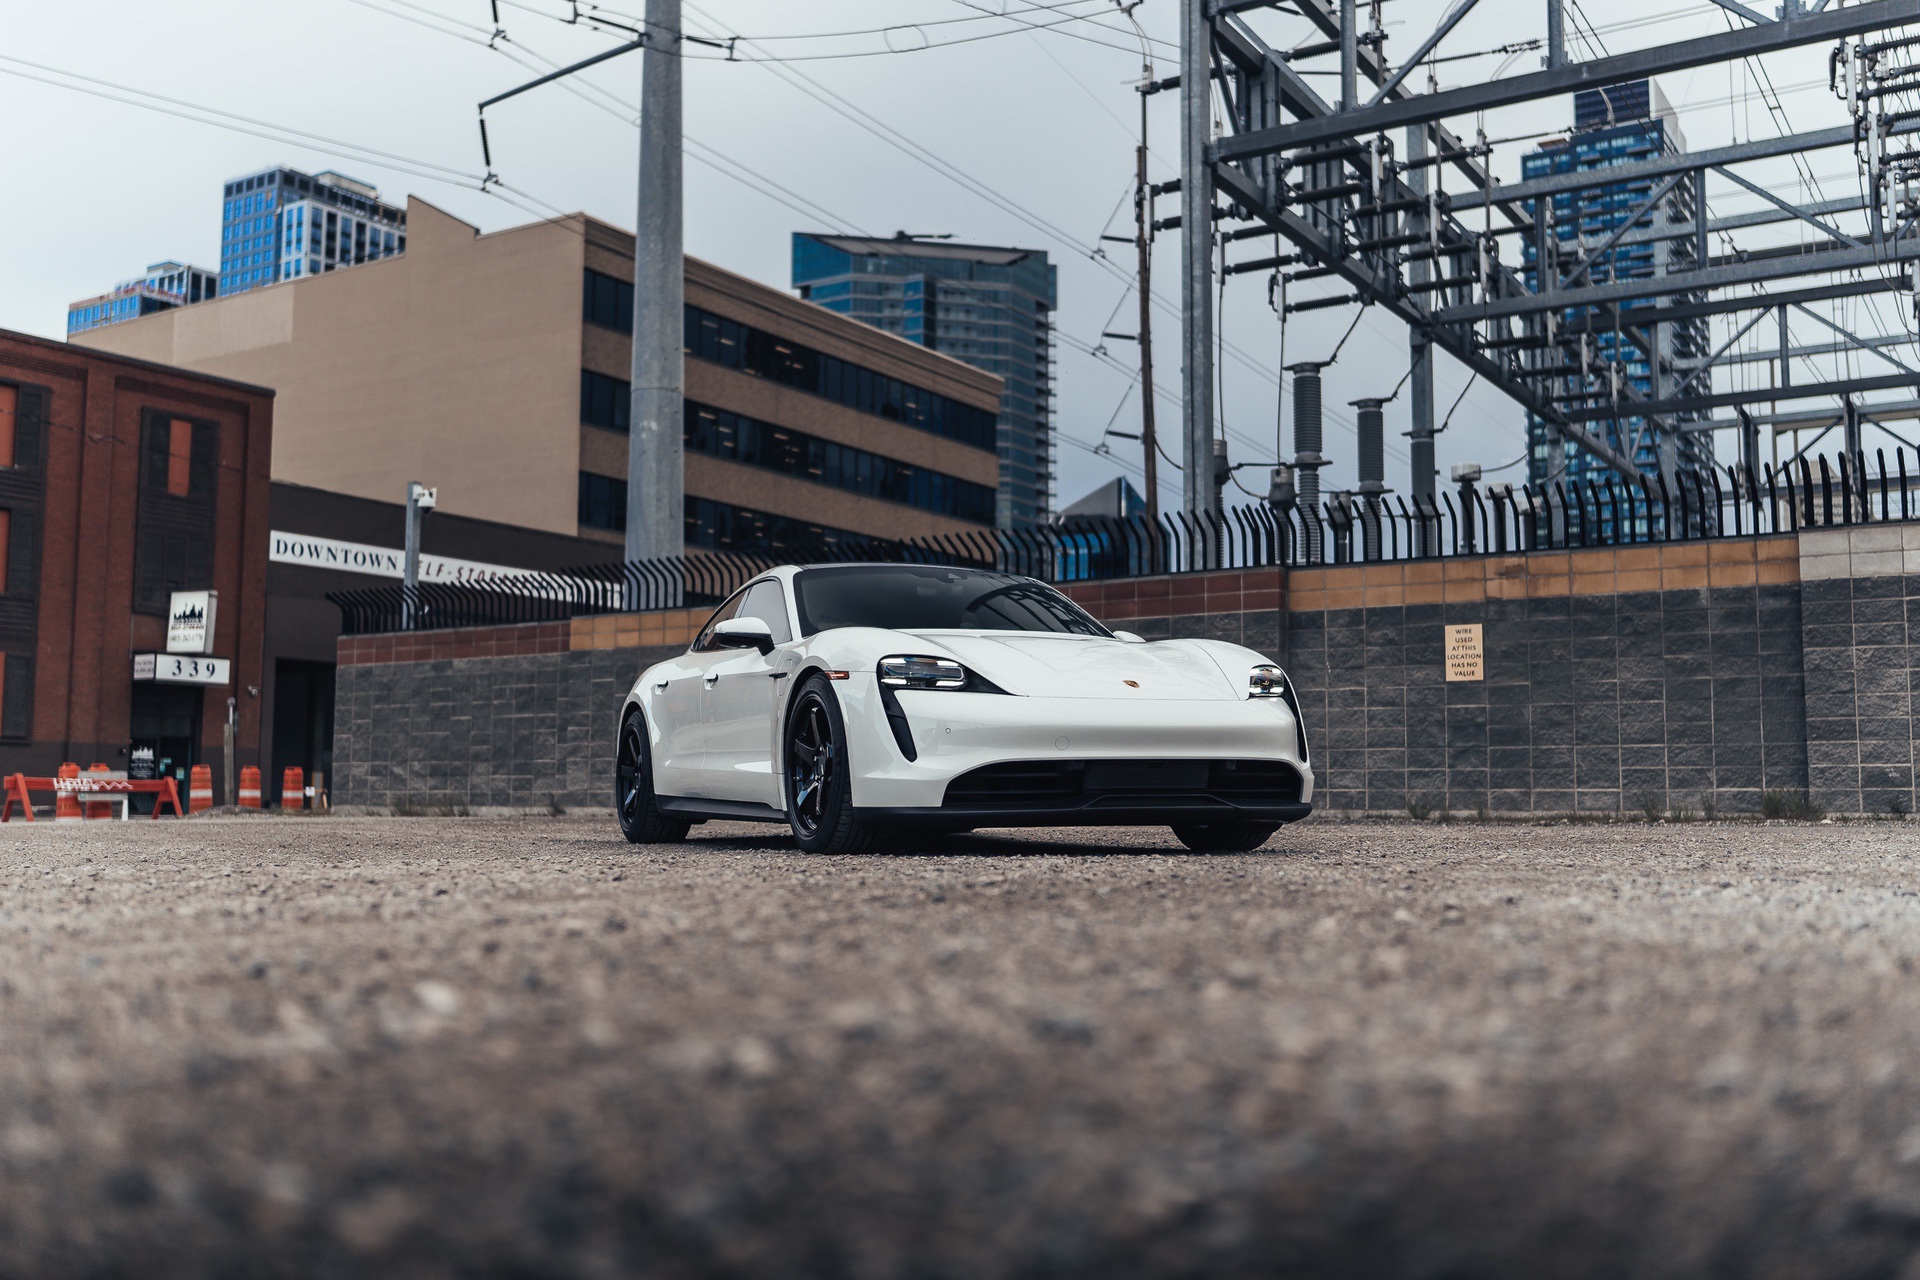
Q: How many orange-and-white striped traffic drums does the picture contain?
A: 5